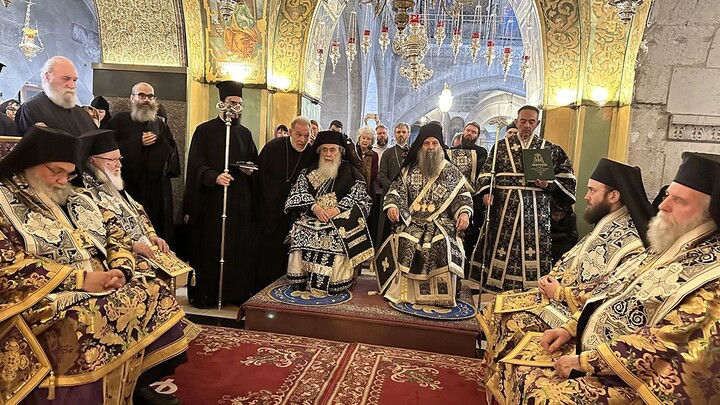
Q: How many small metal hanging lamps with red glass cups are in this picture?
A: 11